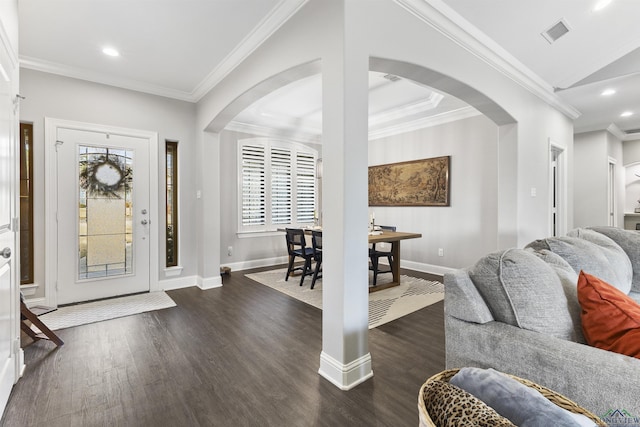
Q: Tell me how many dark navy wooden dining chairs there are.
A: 3